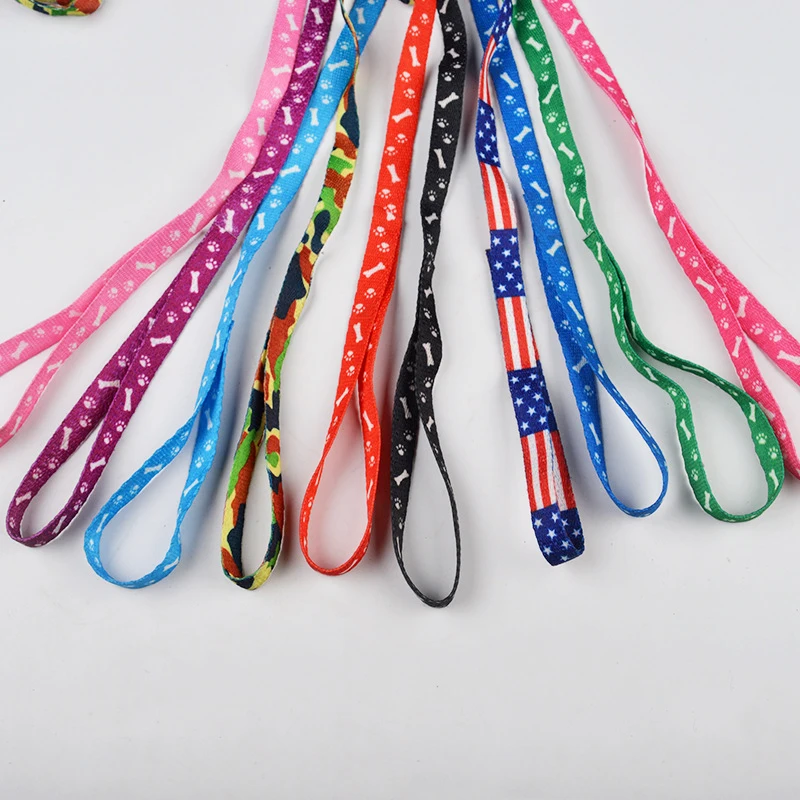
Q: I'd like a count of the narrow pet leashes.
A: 10